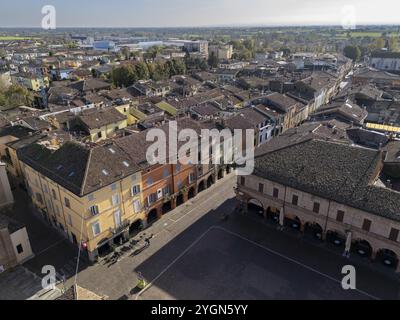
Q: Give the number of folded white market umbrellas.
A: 2